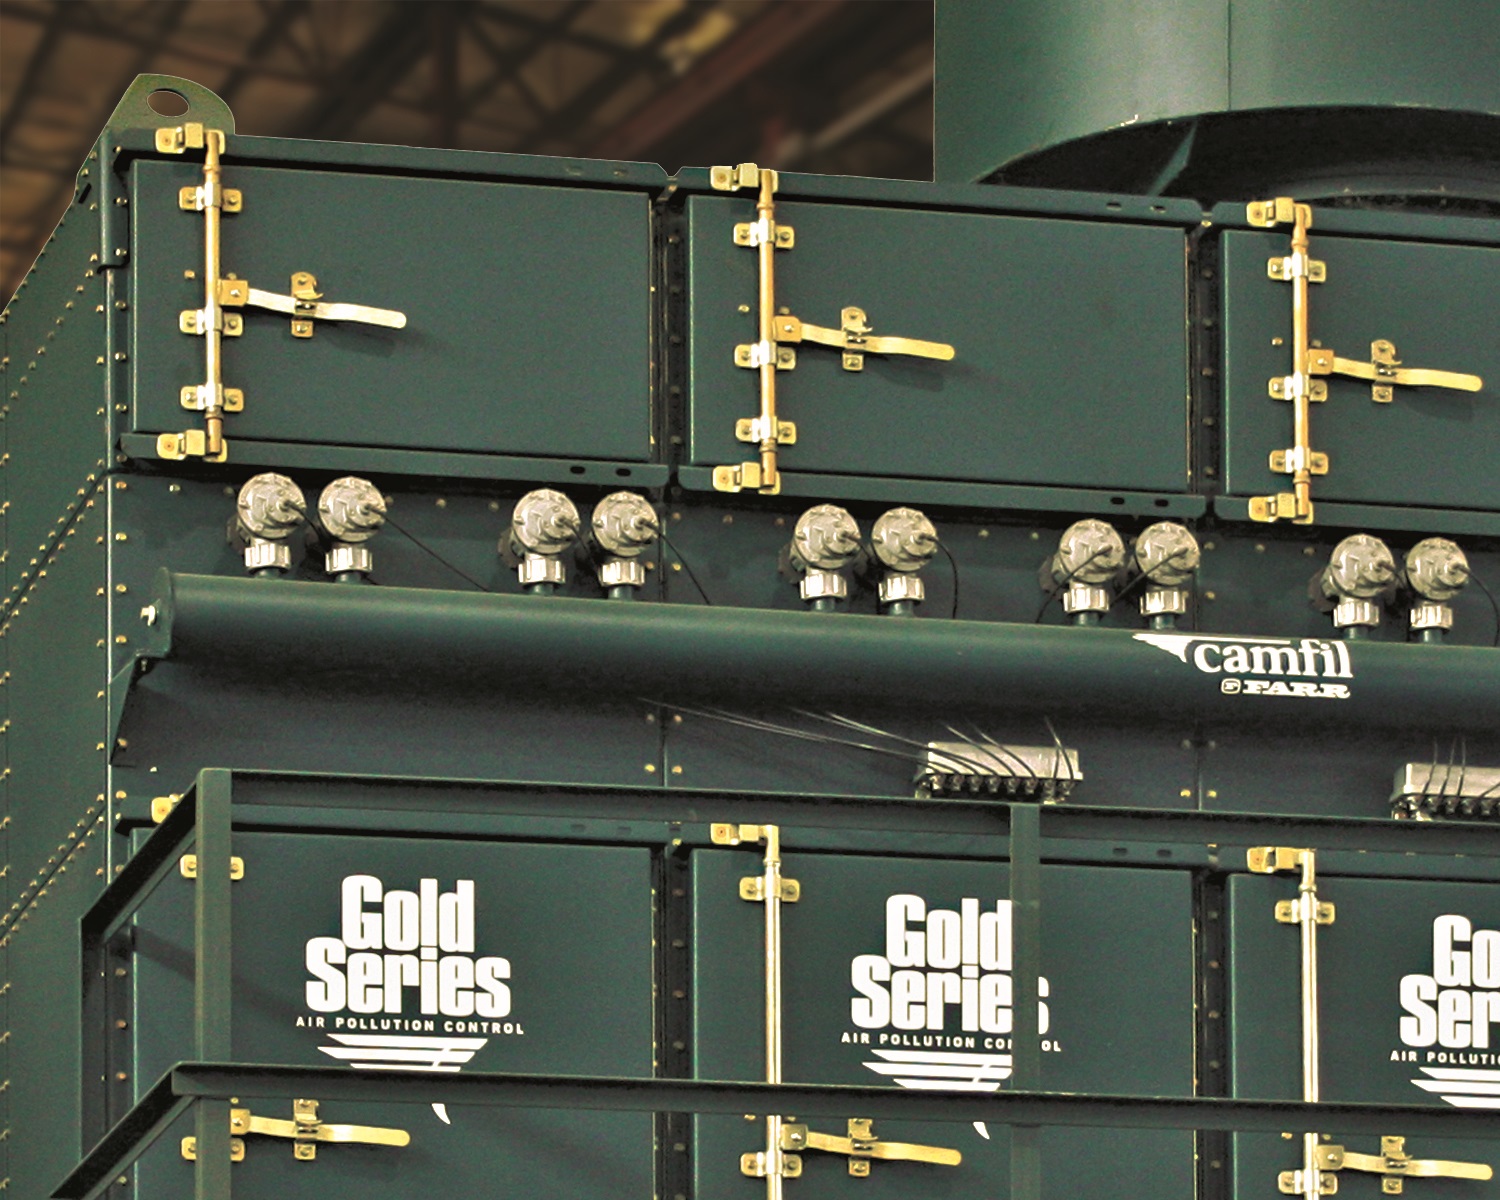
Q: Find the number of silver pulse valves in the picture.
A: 10